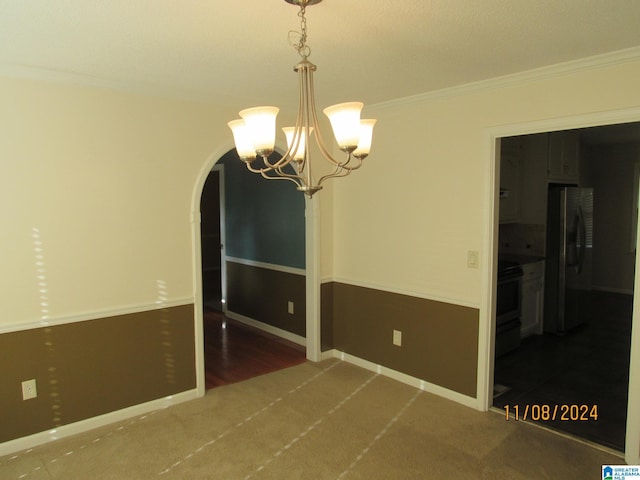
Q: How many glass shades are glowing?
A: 5